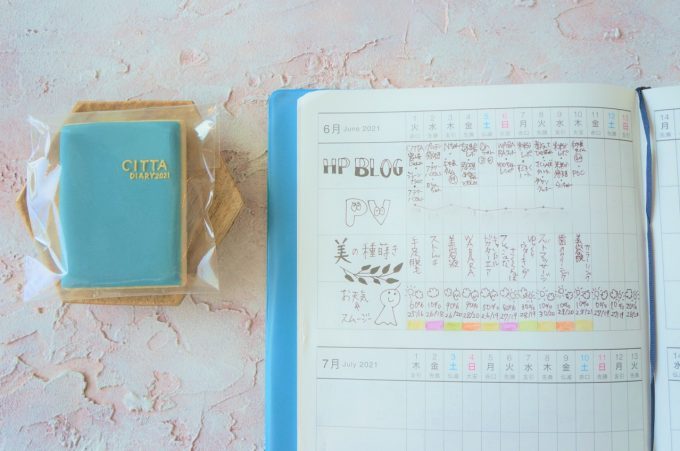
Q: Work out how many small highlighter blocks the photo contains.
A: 10